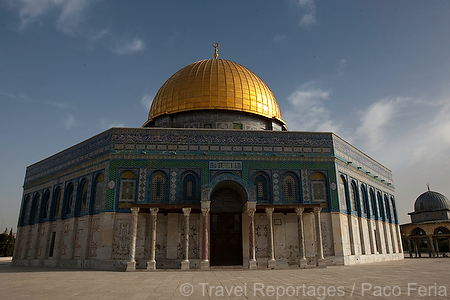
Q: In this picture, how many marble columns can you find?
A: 8